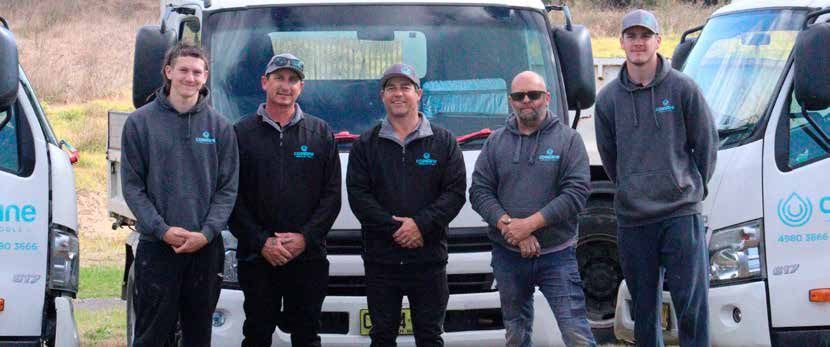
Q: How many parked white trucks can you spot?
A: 3